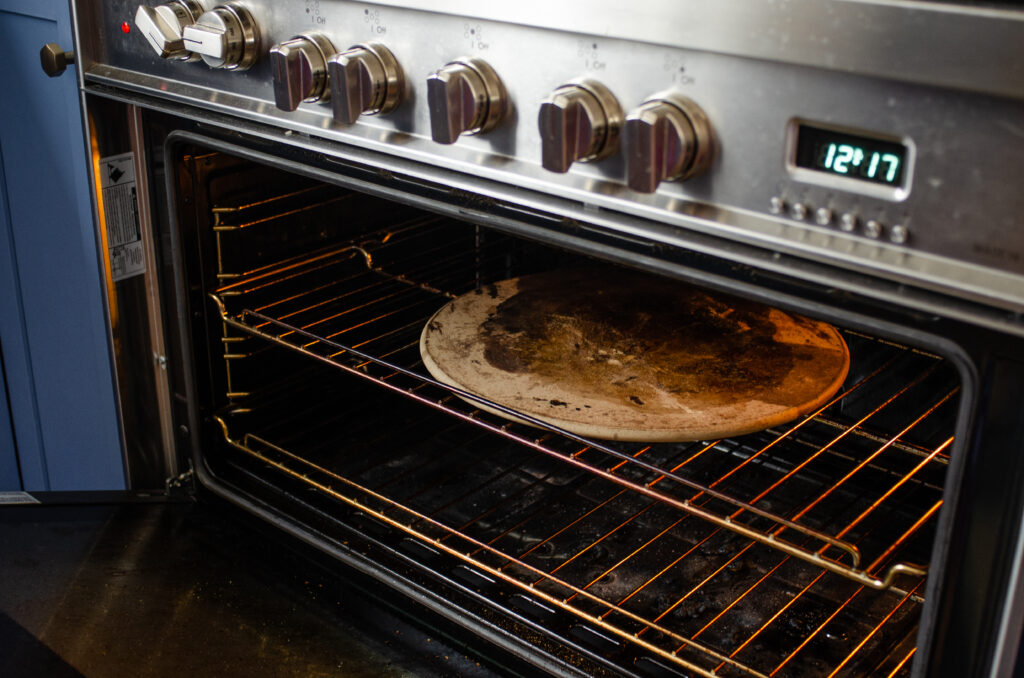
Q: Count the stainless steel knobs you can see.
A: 7